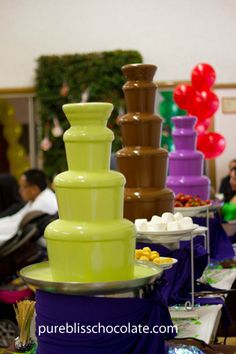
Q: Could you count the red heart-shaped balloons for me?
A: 0